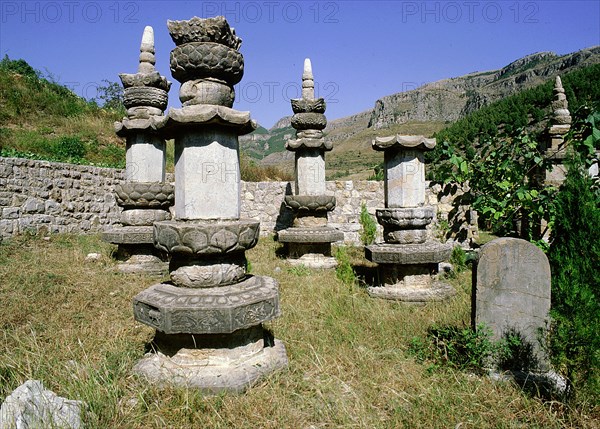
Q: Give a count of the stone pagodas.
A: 5